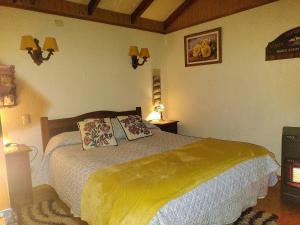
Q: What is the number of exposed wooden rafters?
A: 3